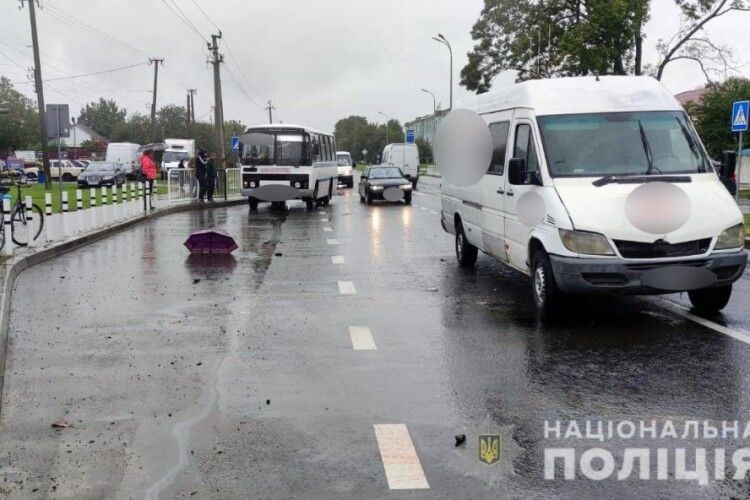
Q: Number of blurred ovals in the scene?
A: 7